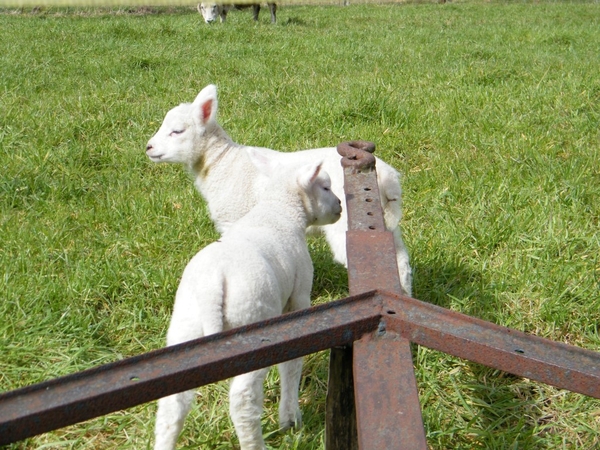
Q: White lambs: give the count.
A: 2